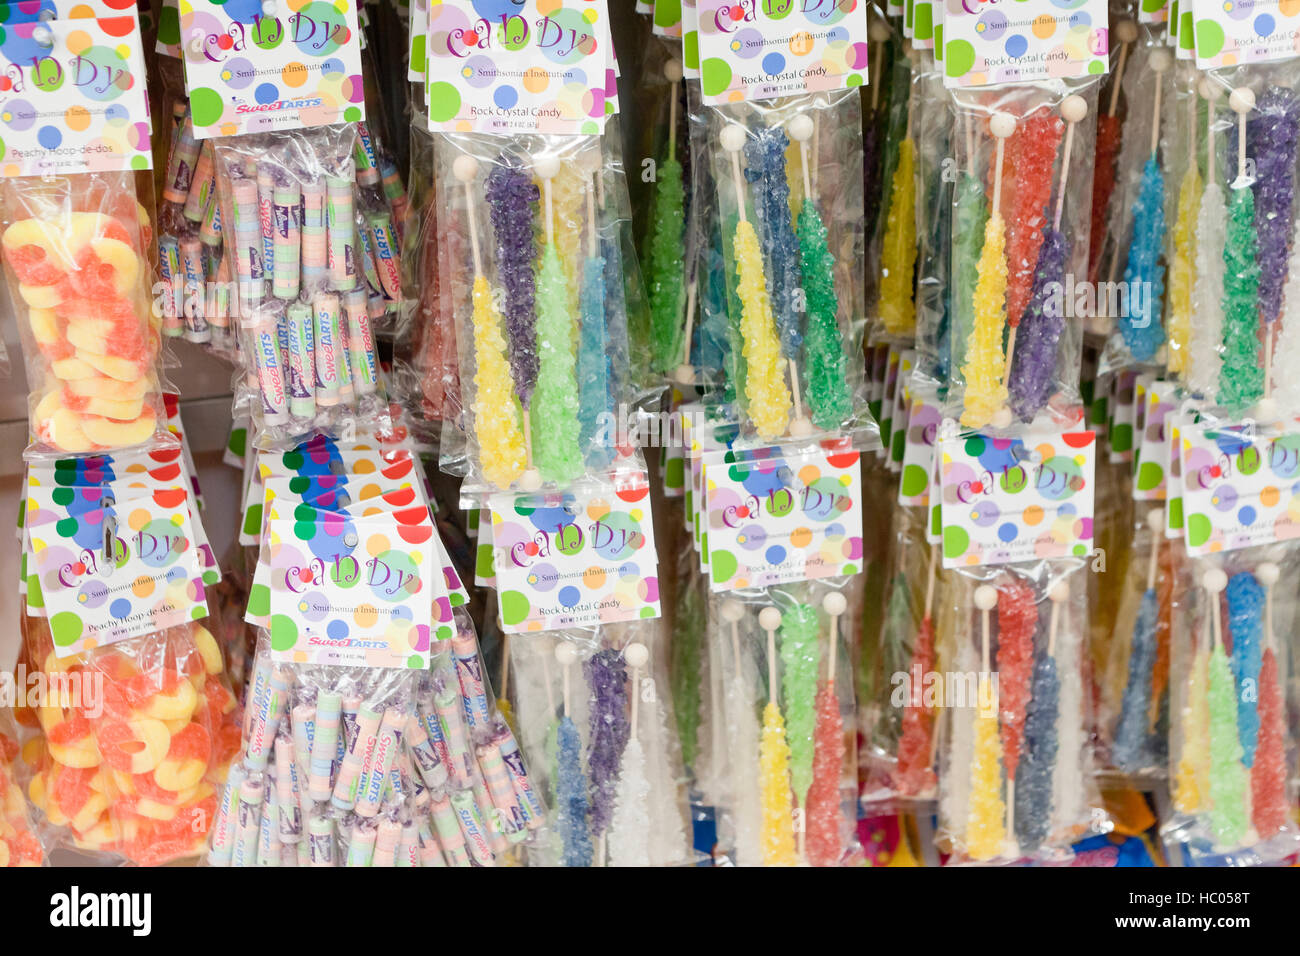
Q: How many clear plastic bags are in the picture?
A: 12